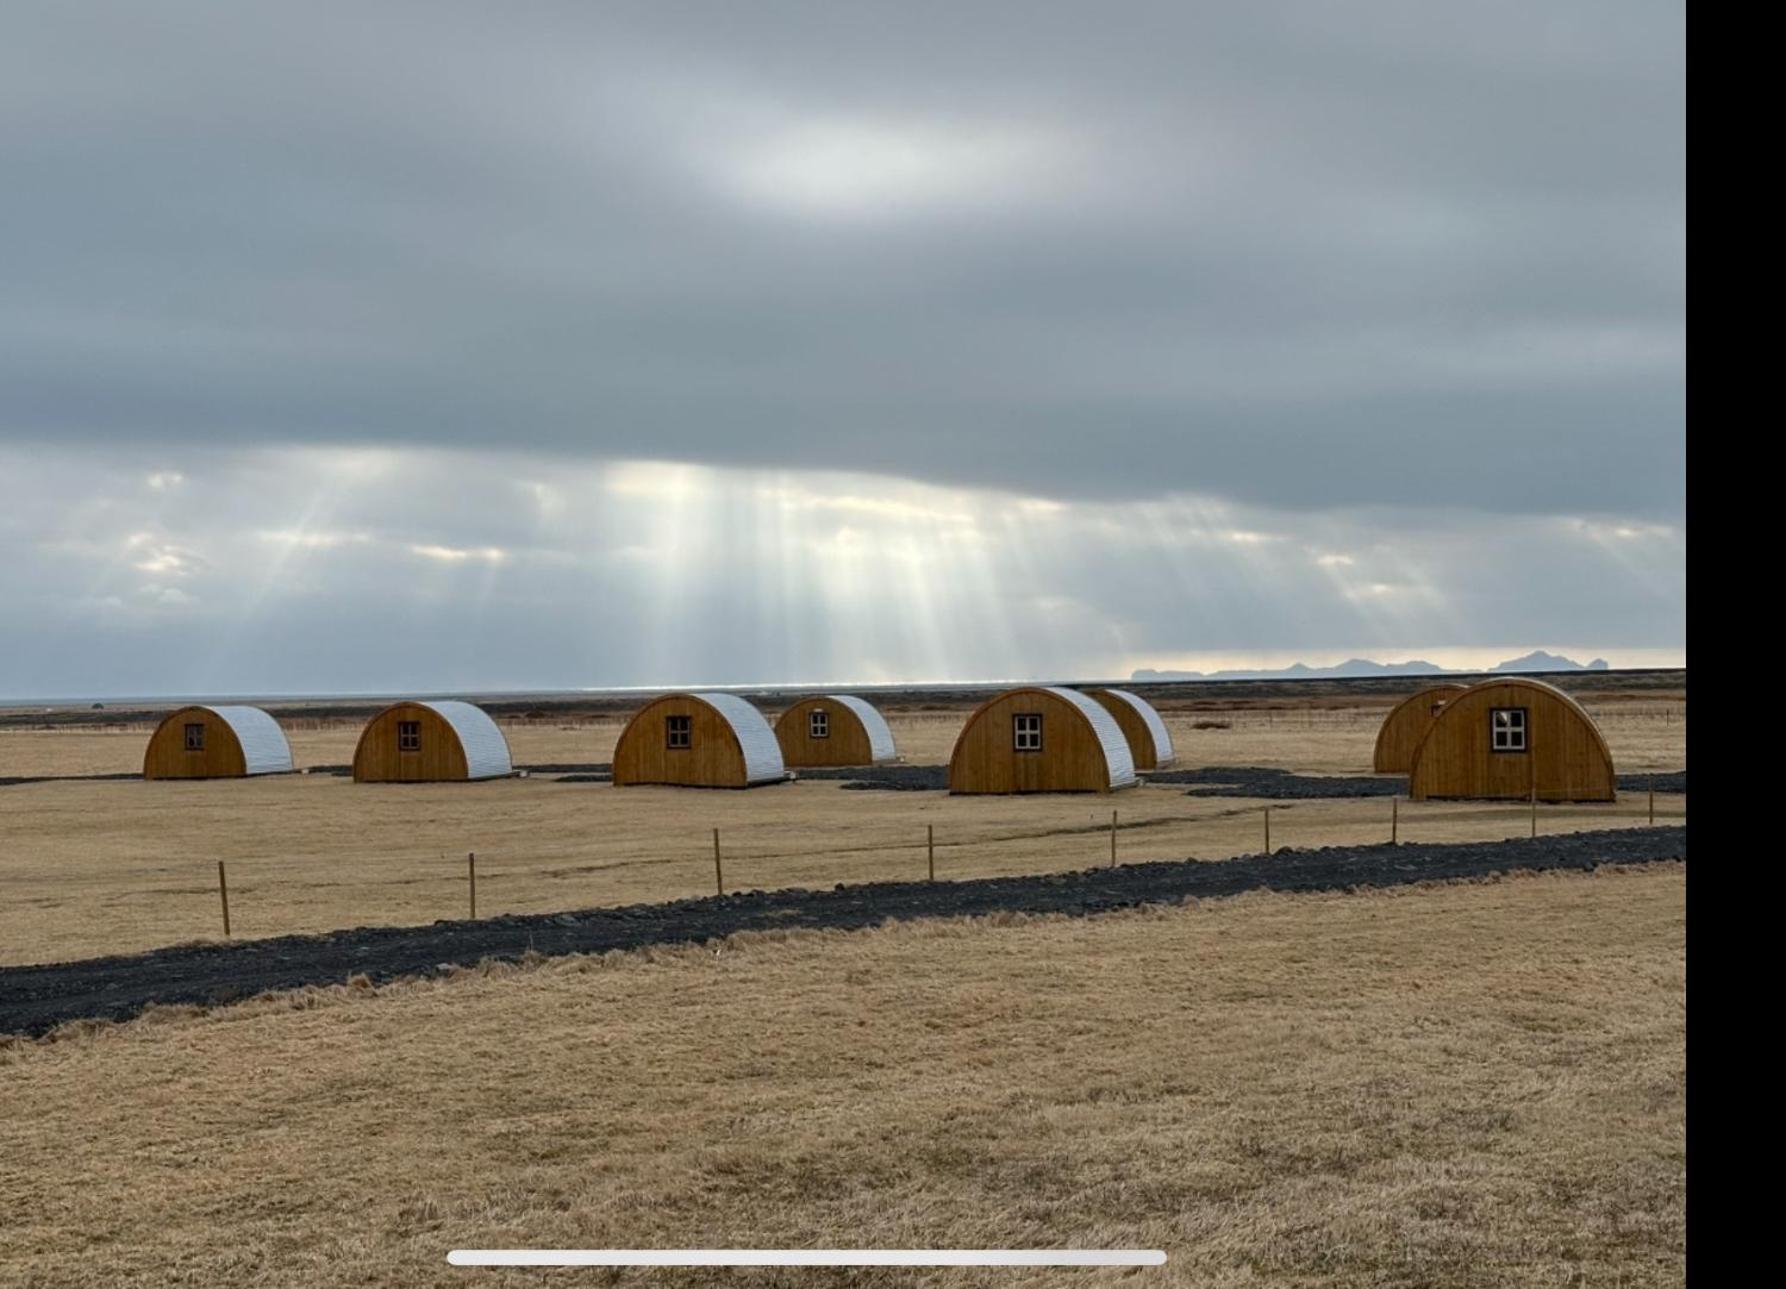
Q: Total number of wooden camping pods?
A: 8